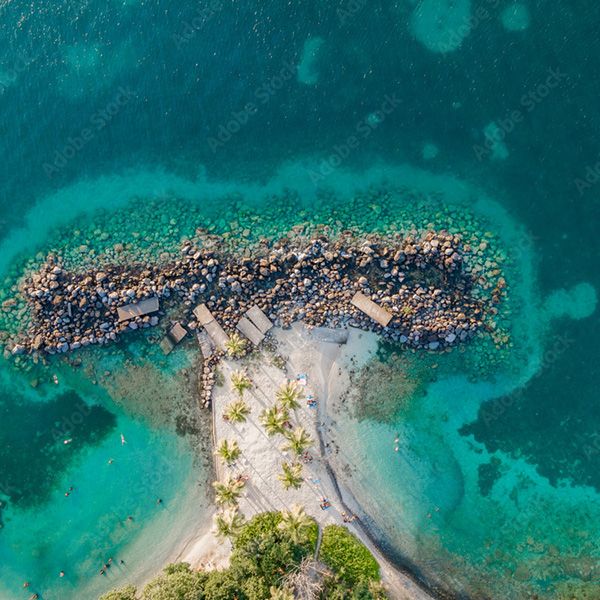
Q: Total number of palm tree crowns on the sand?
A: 11